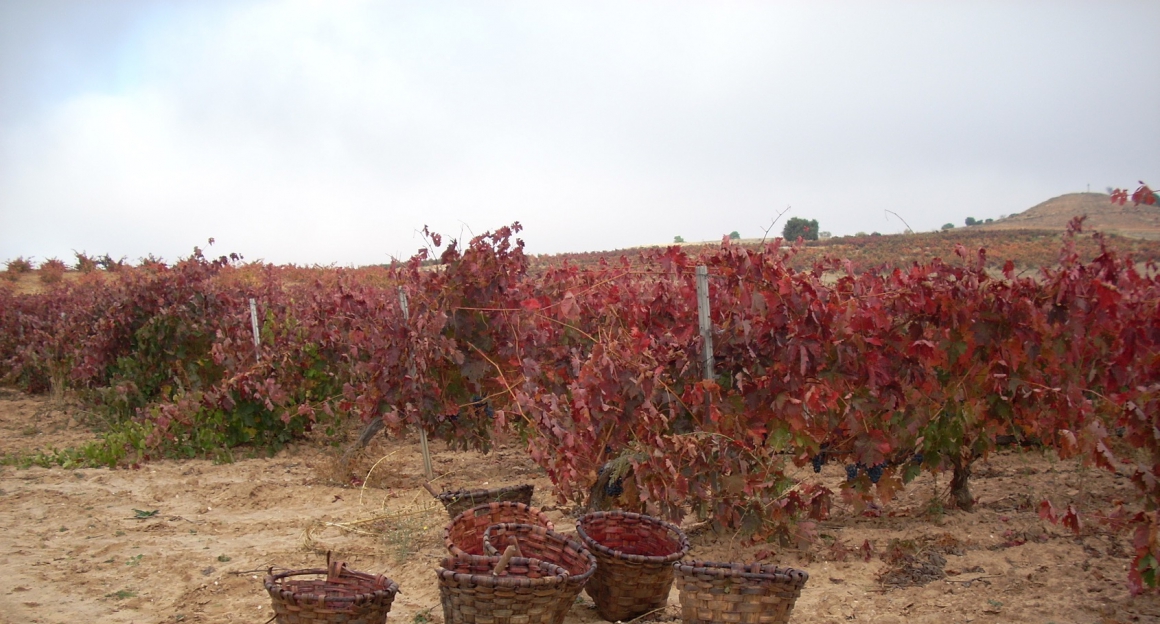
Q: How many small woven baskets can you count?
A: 7